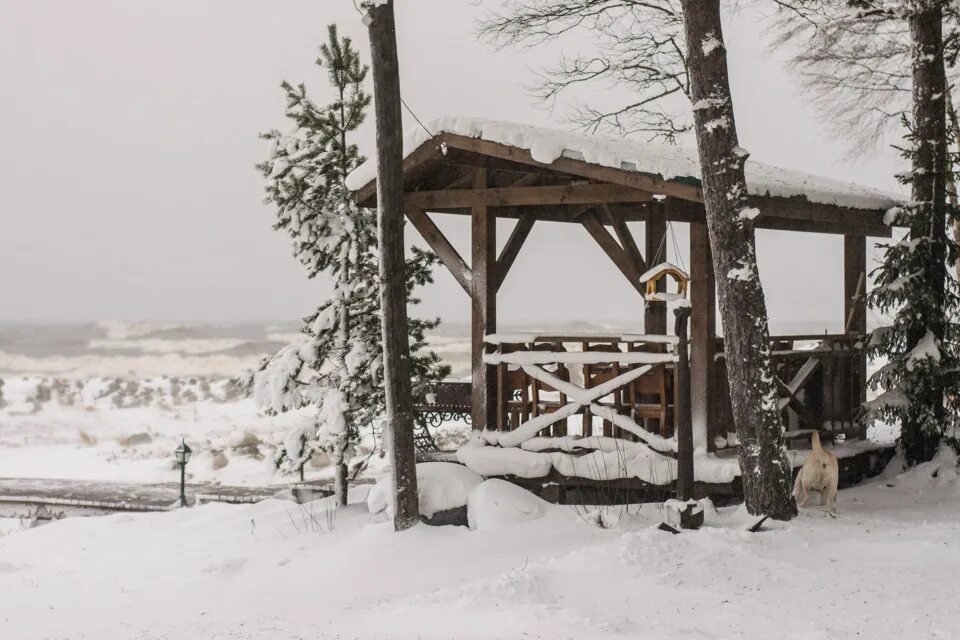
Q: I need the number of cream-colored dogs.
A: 1